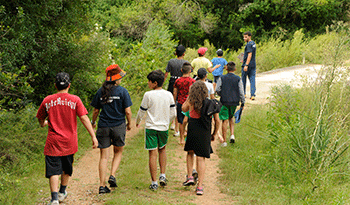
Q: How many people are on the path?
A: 11